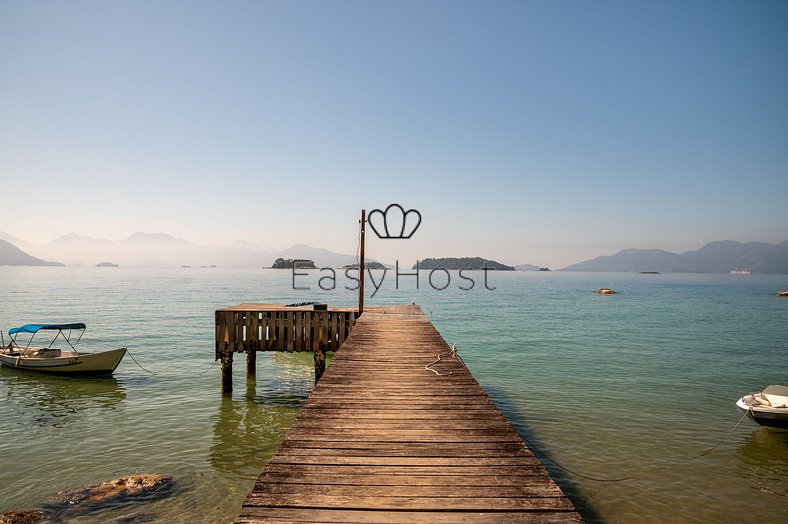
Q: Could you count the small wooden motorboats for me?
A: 1